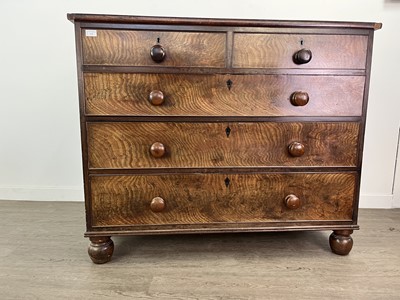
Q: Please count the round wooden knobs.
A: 8